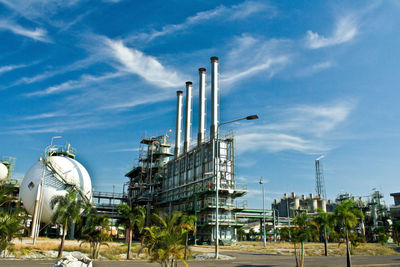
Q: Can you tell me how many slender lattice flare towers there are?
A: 1